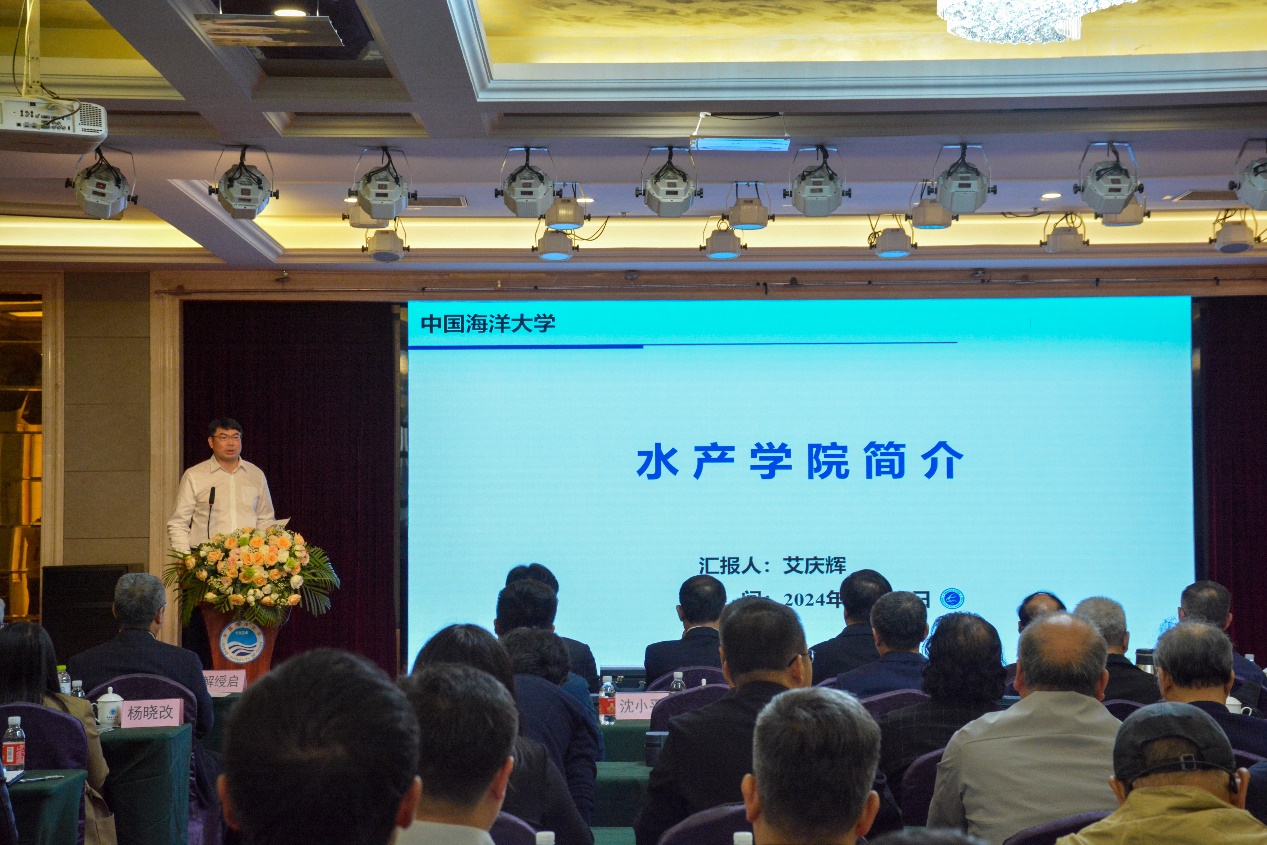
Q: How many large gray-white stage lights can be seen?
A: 9